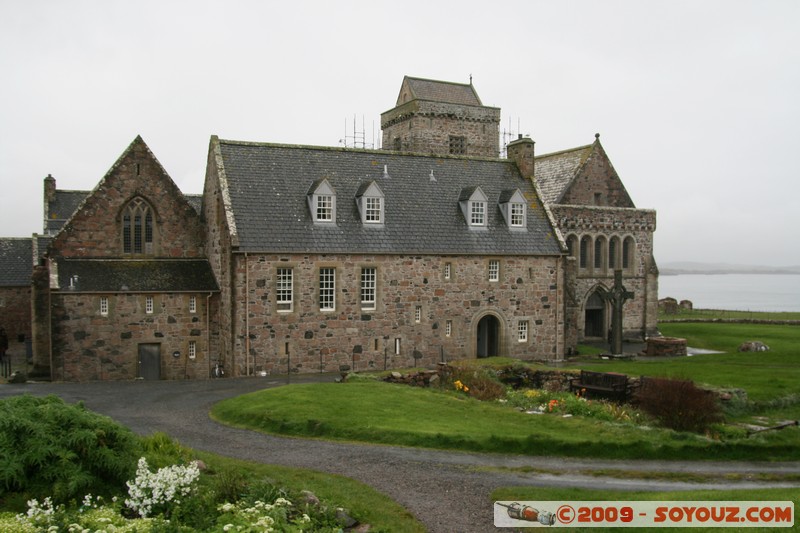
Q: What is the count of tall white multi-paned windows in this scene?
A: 3